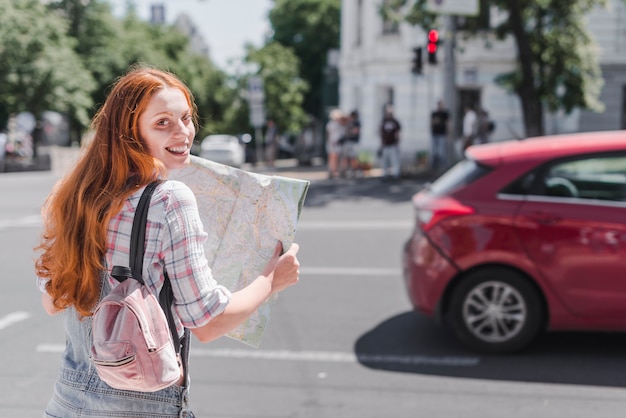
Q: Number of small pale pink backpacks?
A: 1